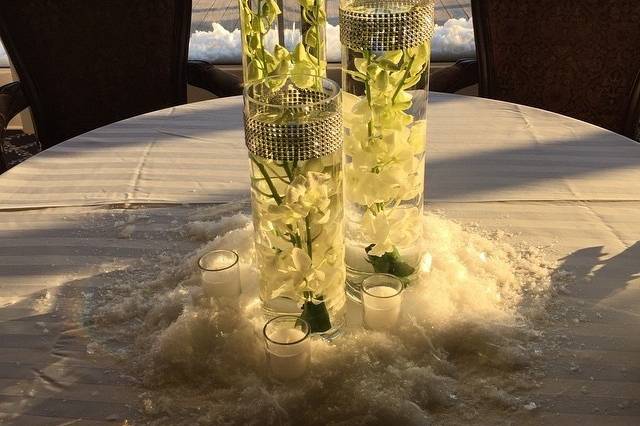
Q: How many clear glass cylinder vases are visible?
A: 3